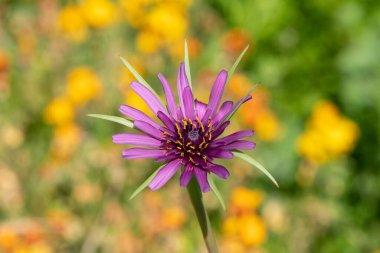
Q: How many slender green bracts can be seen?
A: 8